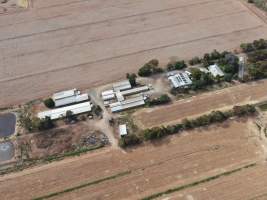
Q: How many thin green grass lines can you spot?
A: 2